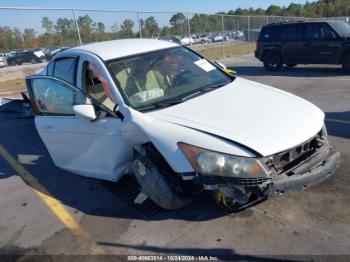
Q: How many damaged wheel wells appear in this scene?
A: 1